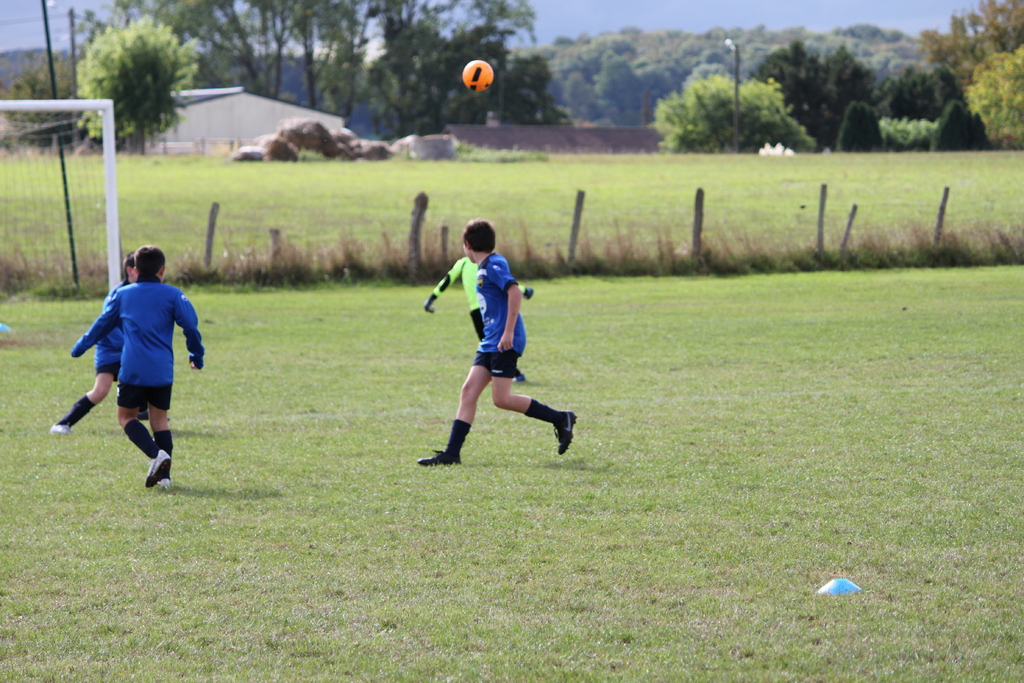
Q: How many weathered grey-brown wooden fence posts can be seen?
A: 9